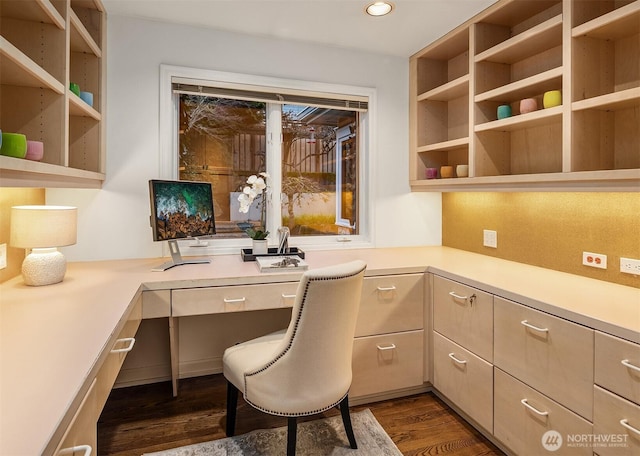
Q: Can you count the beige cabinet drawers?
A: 11